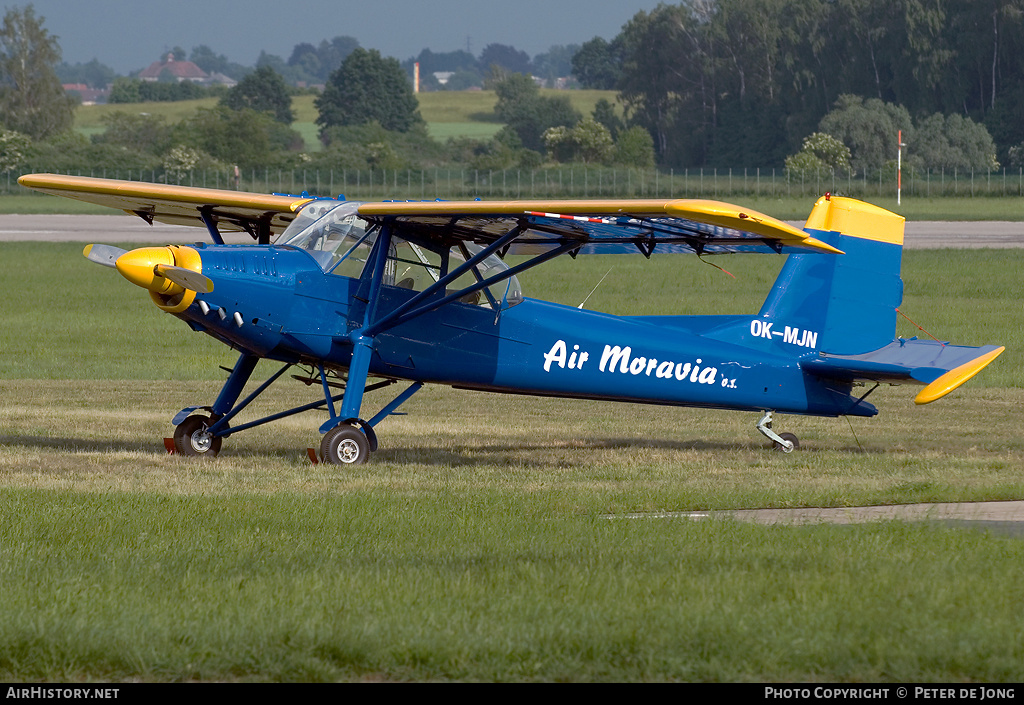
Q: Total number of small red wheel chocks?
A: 2